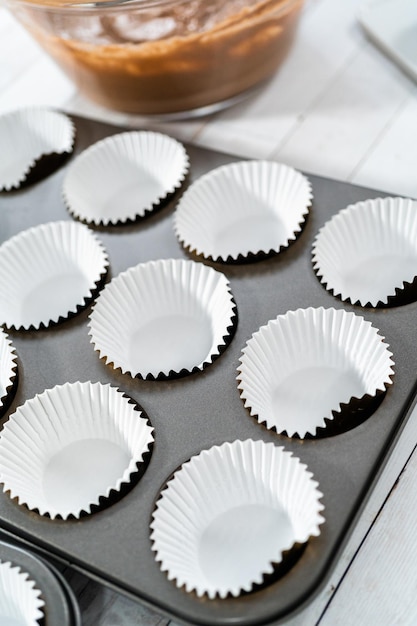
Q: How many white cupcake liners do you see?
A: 11